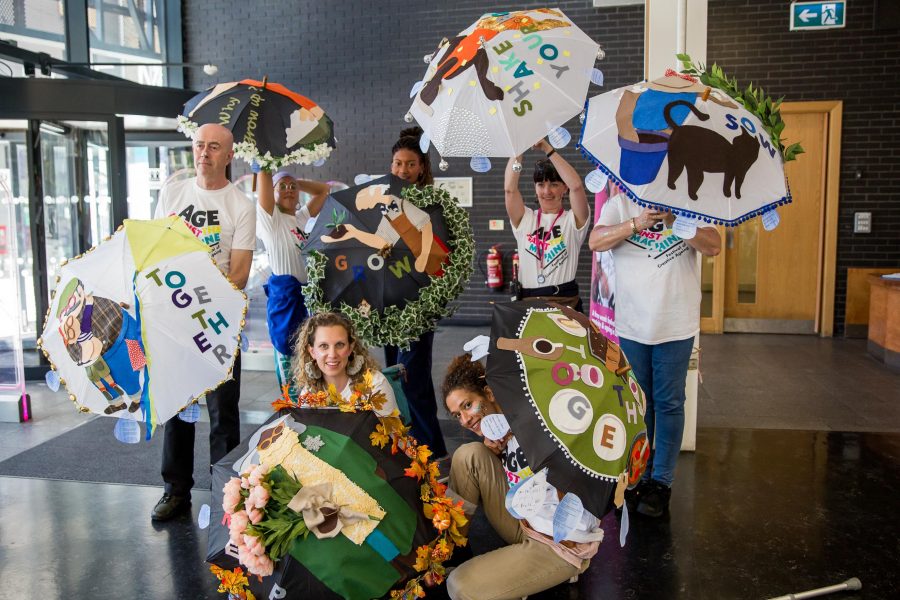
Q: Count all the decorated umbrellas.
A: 7